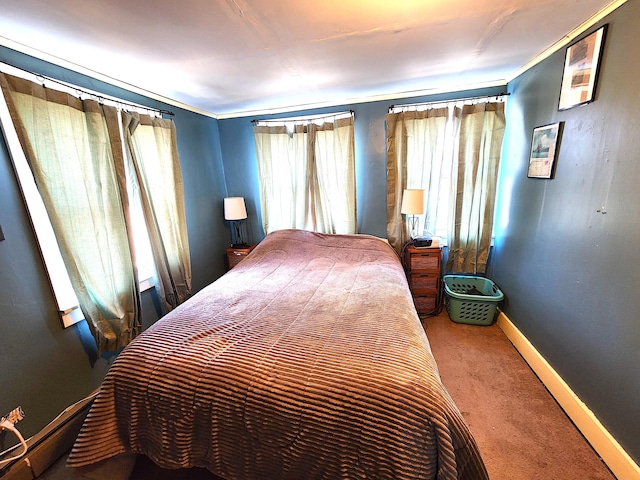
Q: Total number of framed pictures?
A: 2